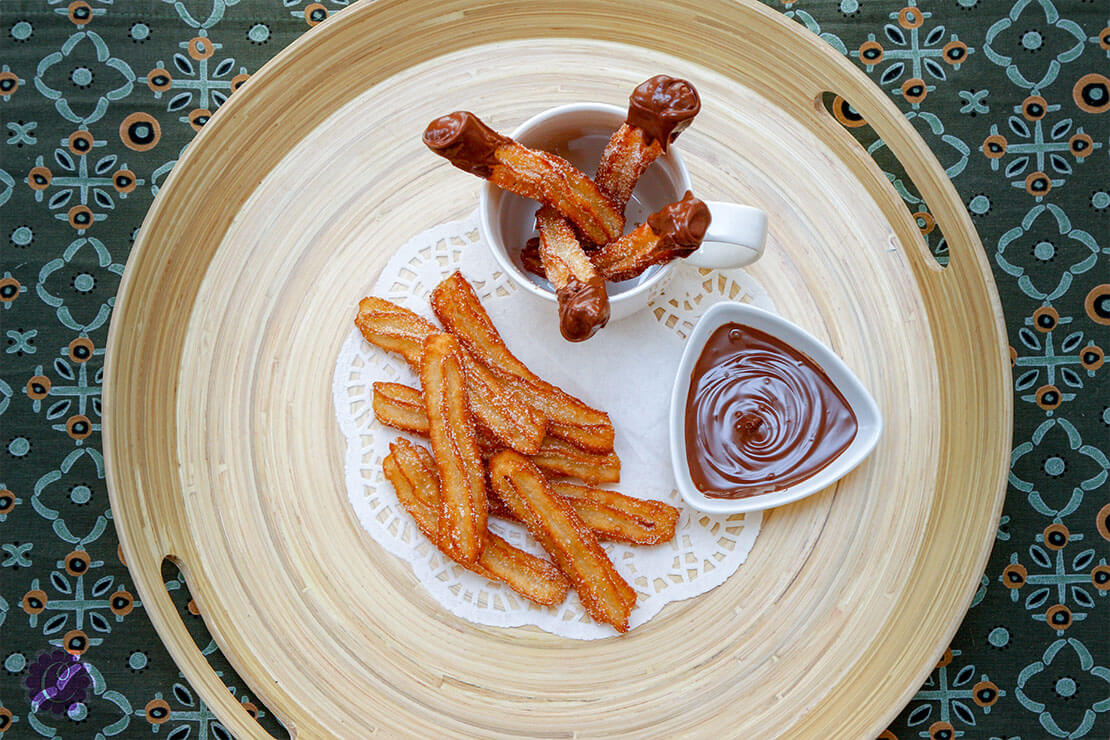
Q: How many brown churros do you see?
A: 11